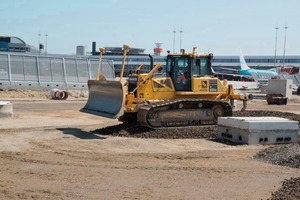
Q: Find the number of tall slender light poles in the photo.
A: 6